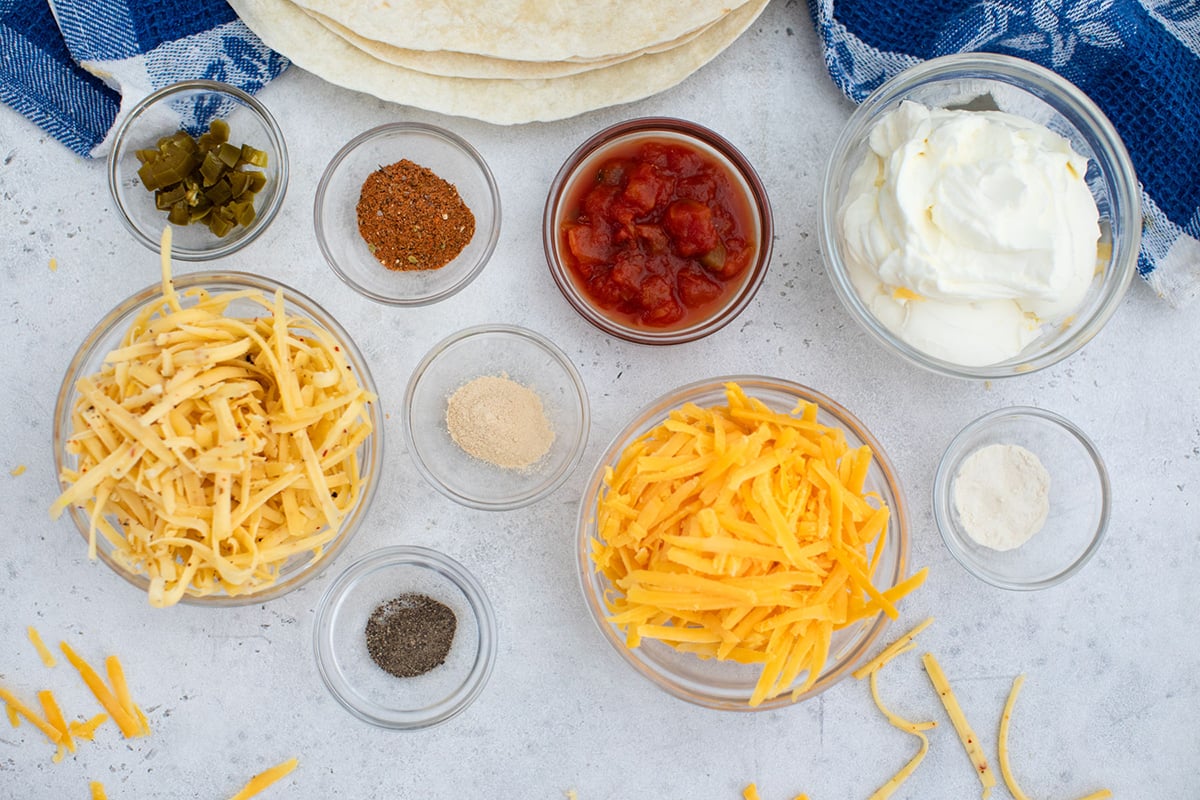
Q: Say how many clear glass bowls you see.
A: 9